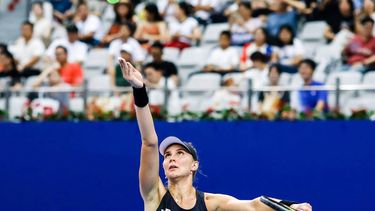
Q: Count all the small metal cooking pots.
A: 0